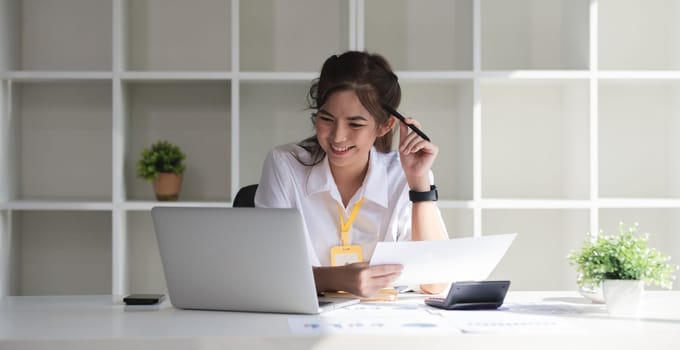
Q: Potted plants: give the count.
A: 2